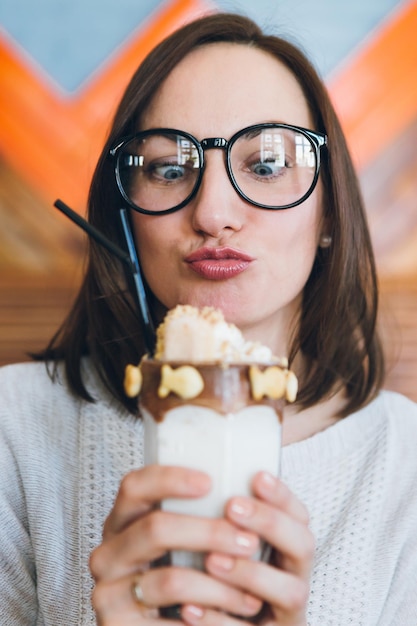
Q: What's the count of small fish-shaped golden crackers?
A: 4